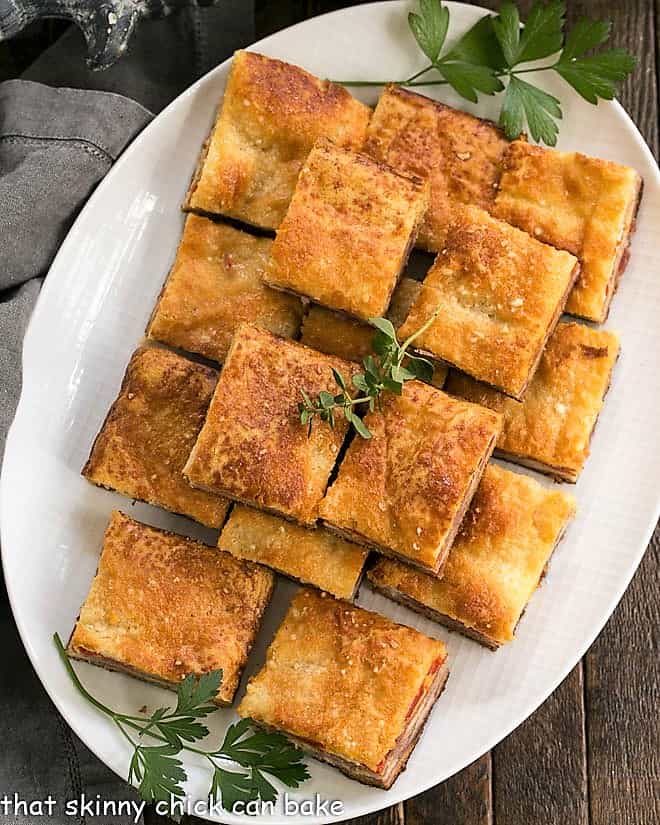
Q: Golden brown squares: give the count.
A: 15